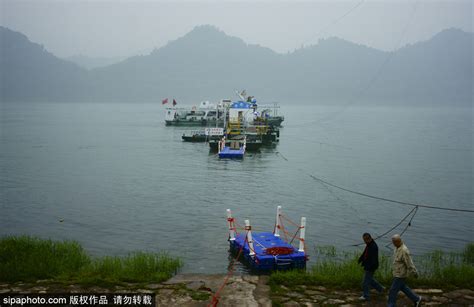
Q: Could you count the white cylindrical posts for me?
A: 4